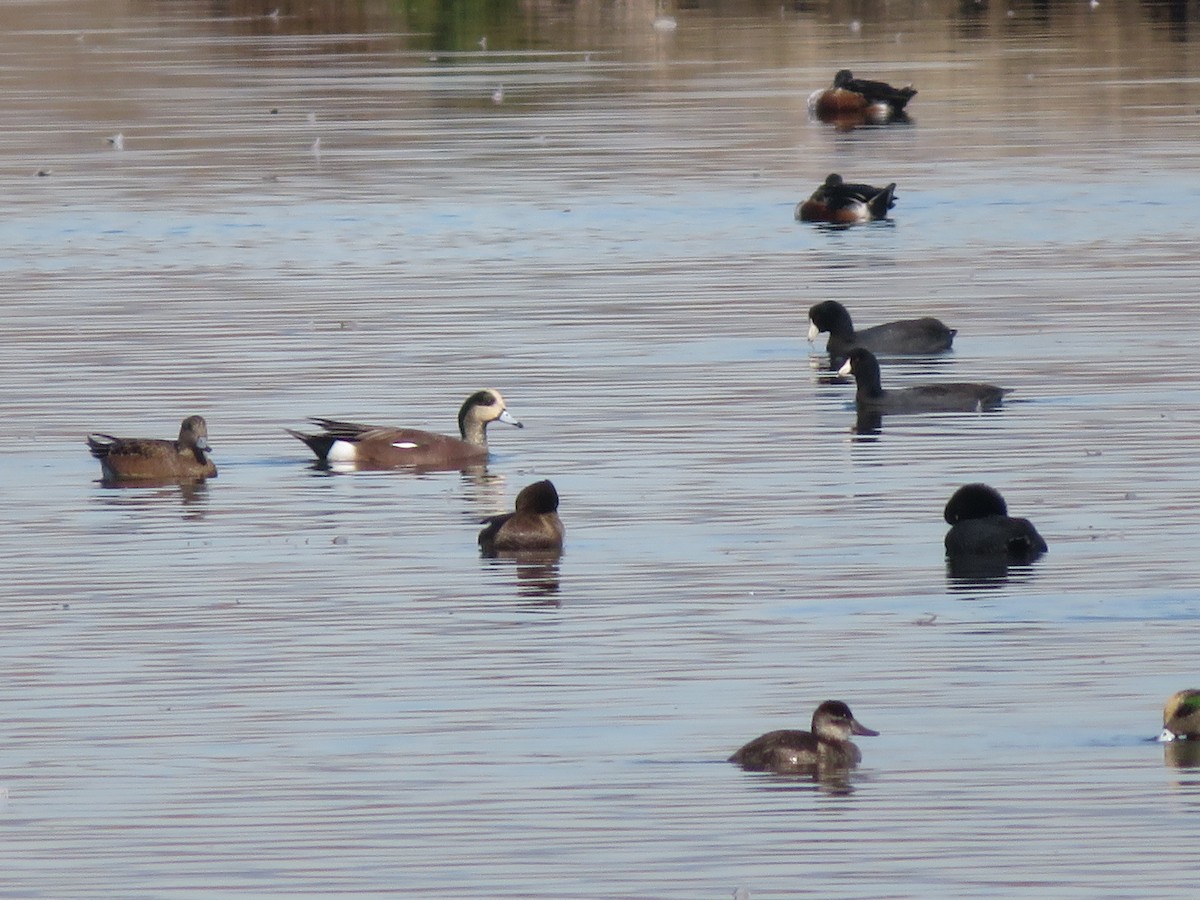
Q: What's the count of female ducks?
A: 3